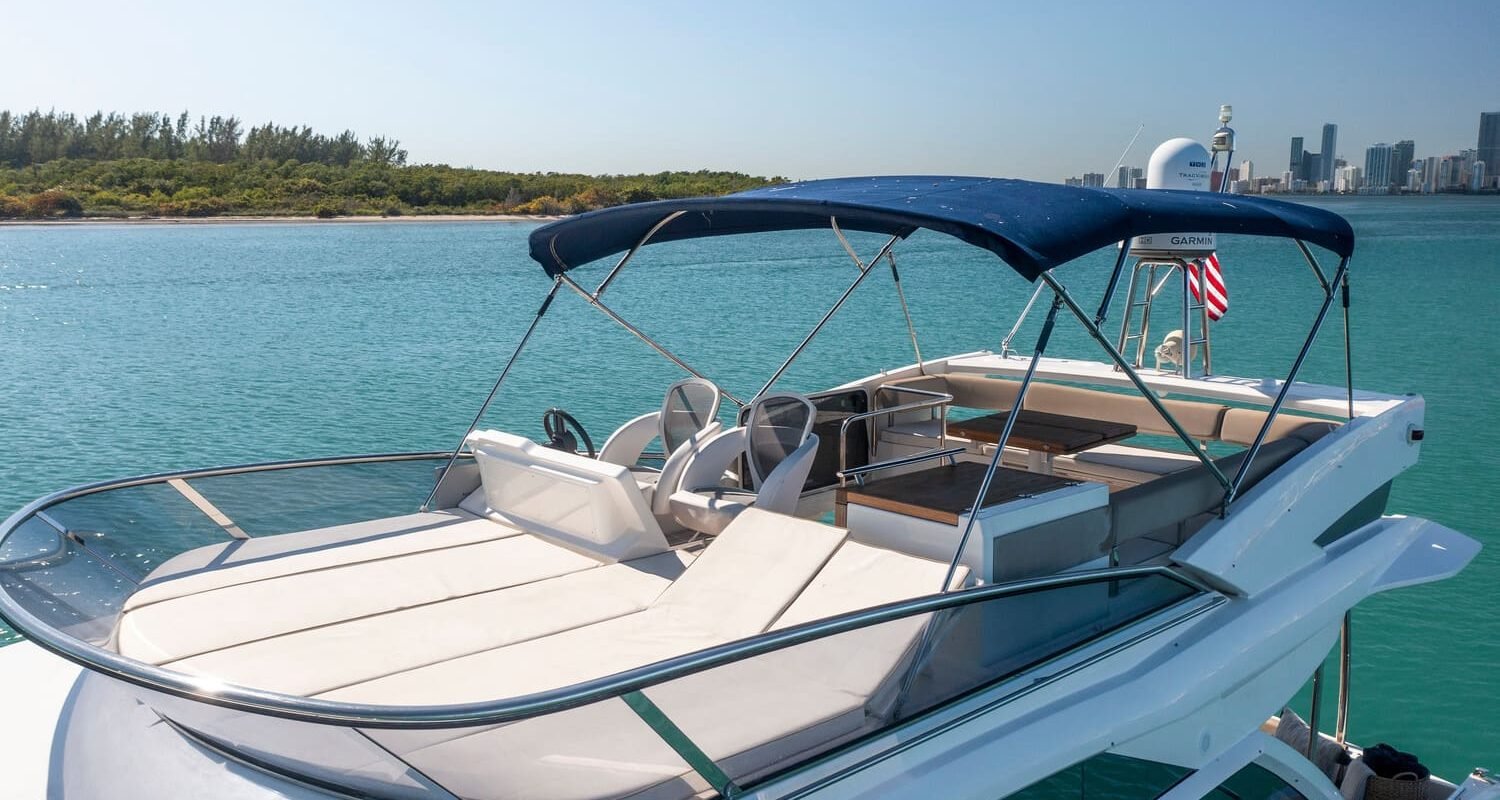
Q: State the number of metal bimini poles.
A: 12